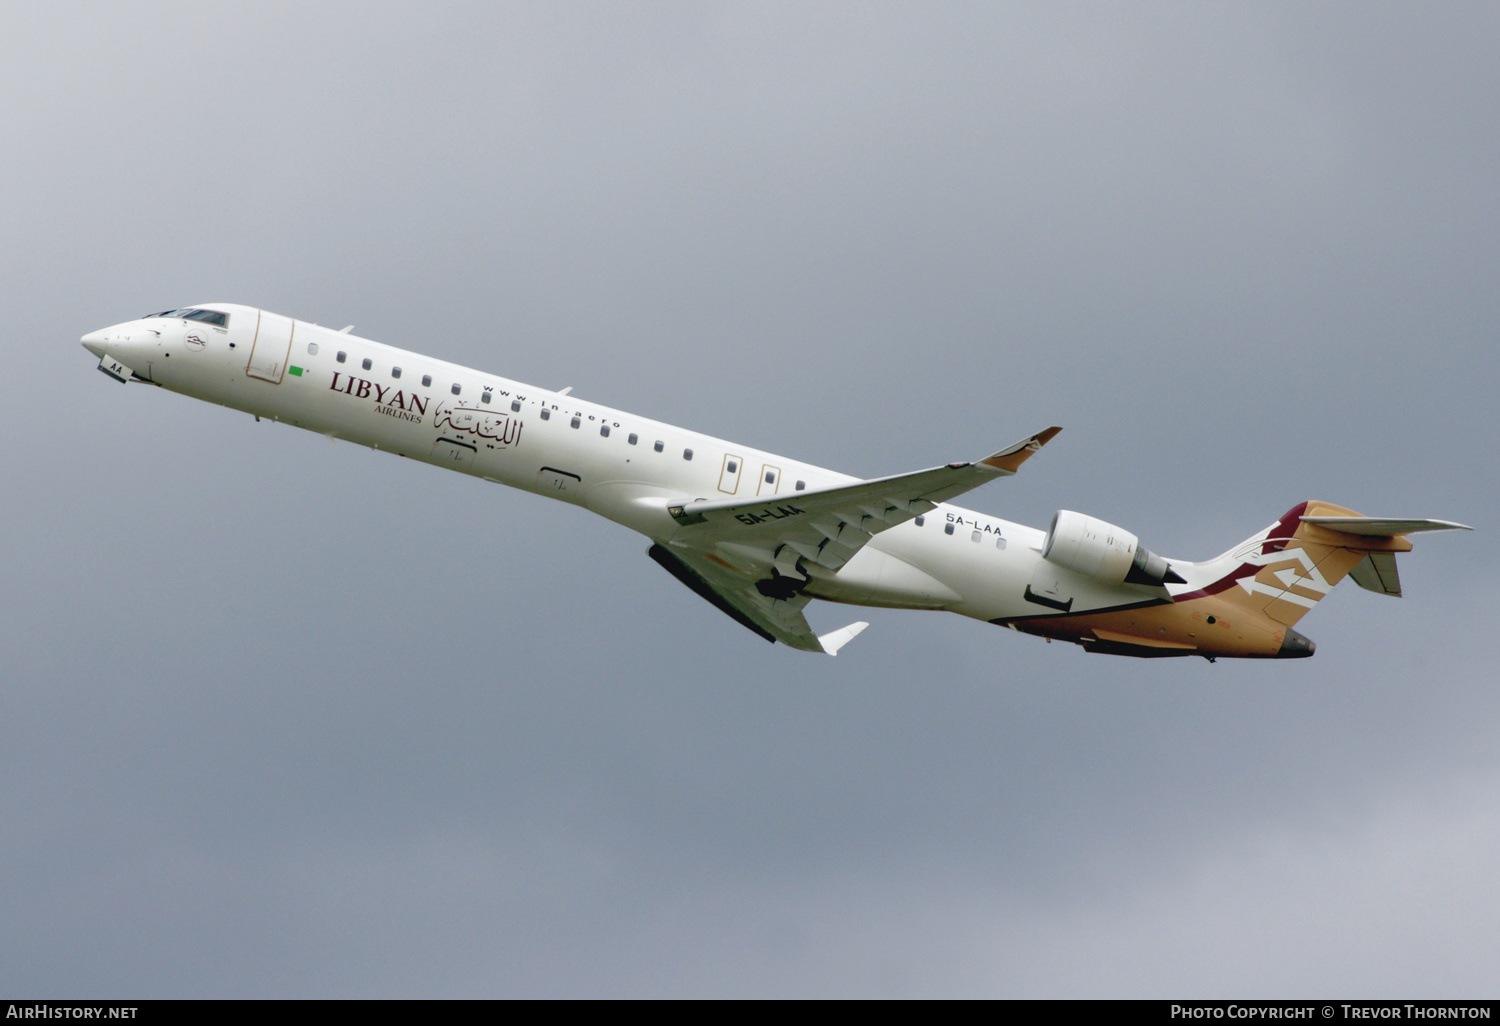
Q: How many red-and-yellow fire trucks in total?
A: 0